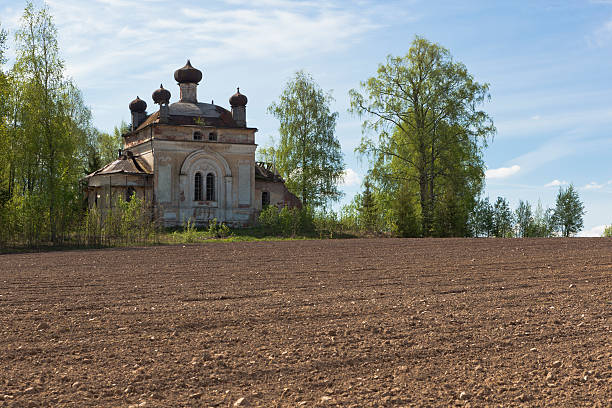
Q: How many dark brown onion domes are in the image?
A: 4